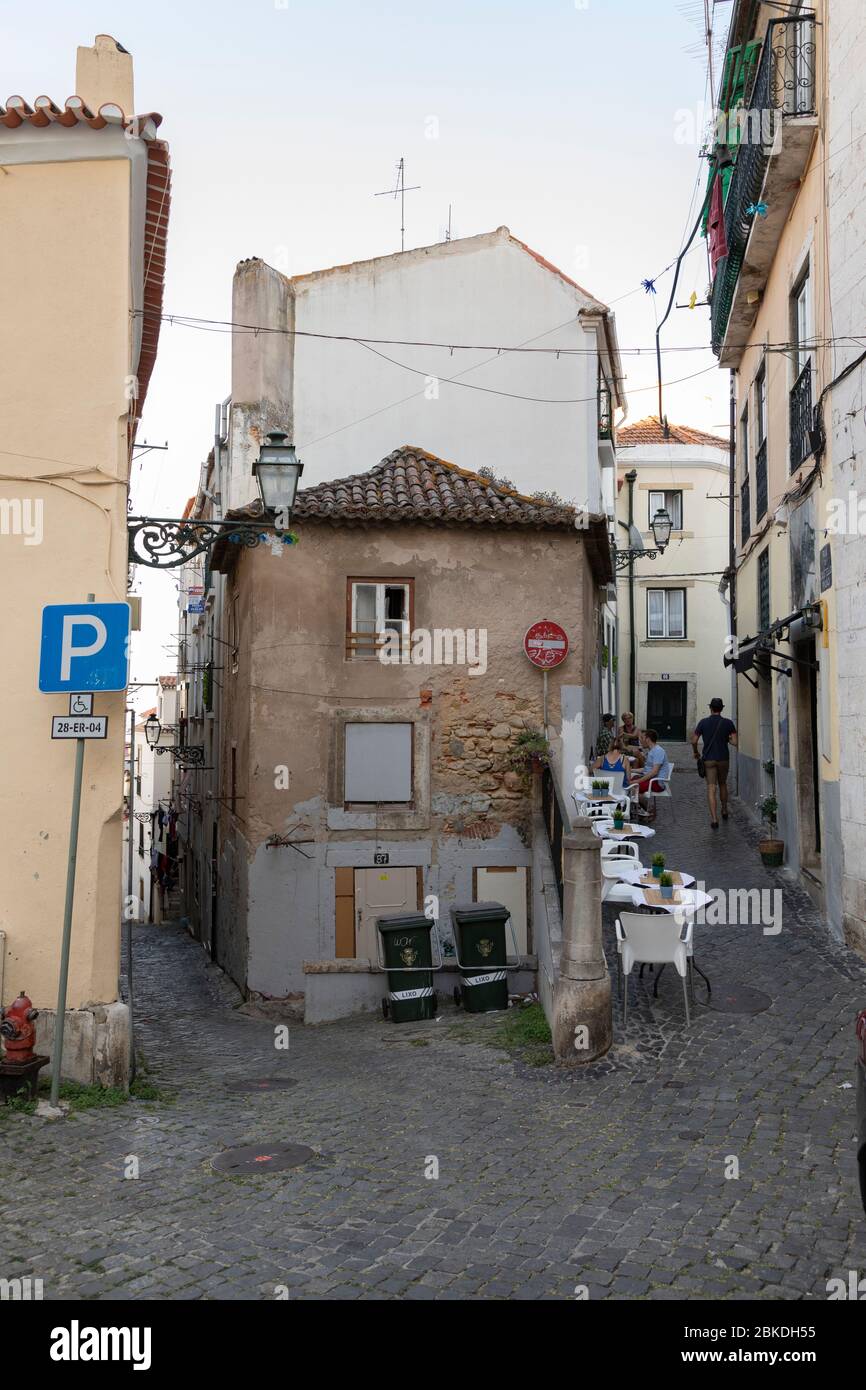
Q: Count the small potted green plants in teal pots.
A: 2